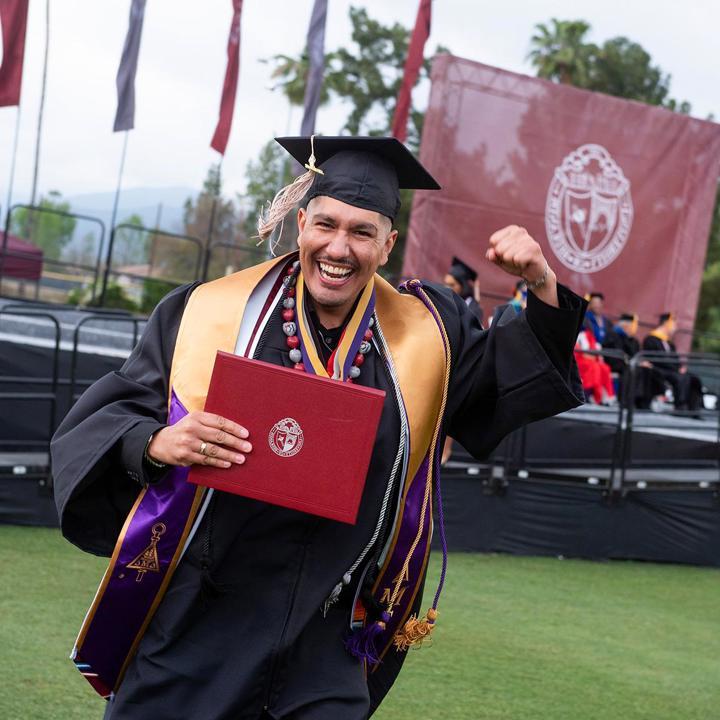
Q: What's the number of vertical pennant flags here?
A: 5